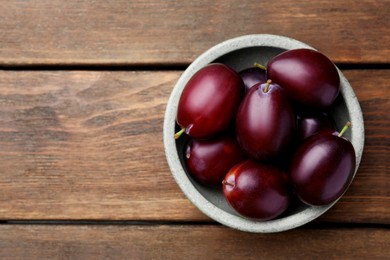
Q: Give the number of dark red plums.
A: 8